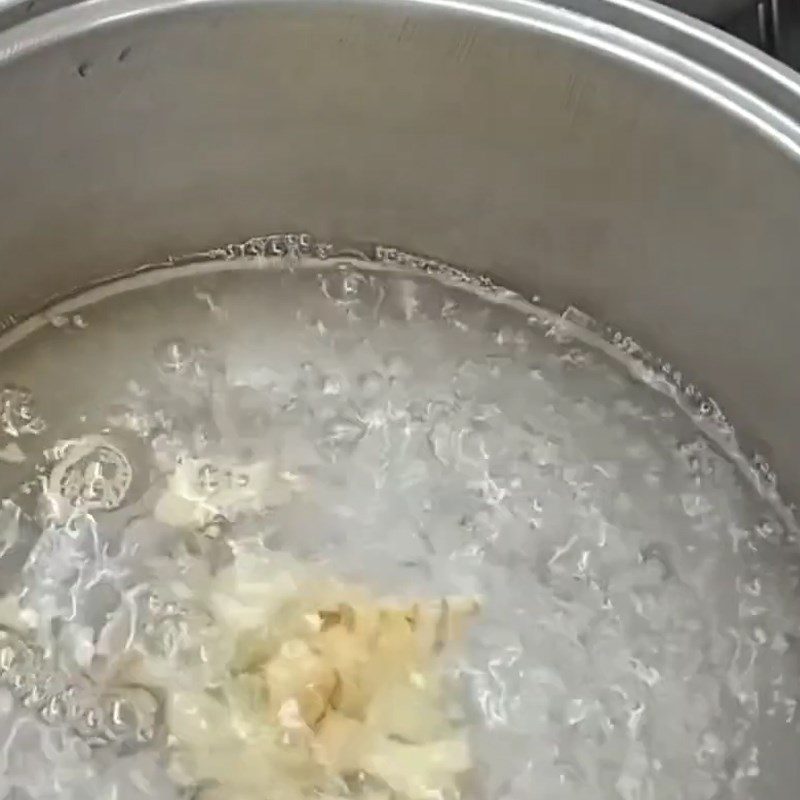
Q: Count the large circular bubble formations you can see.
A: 1